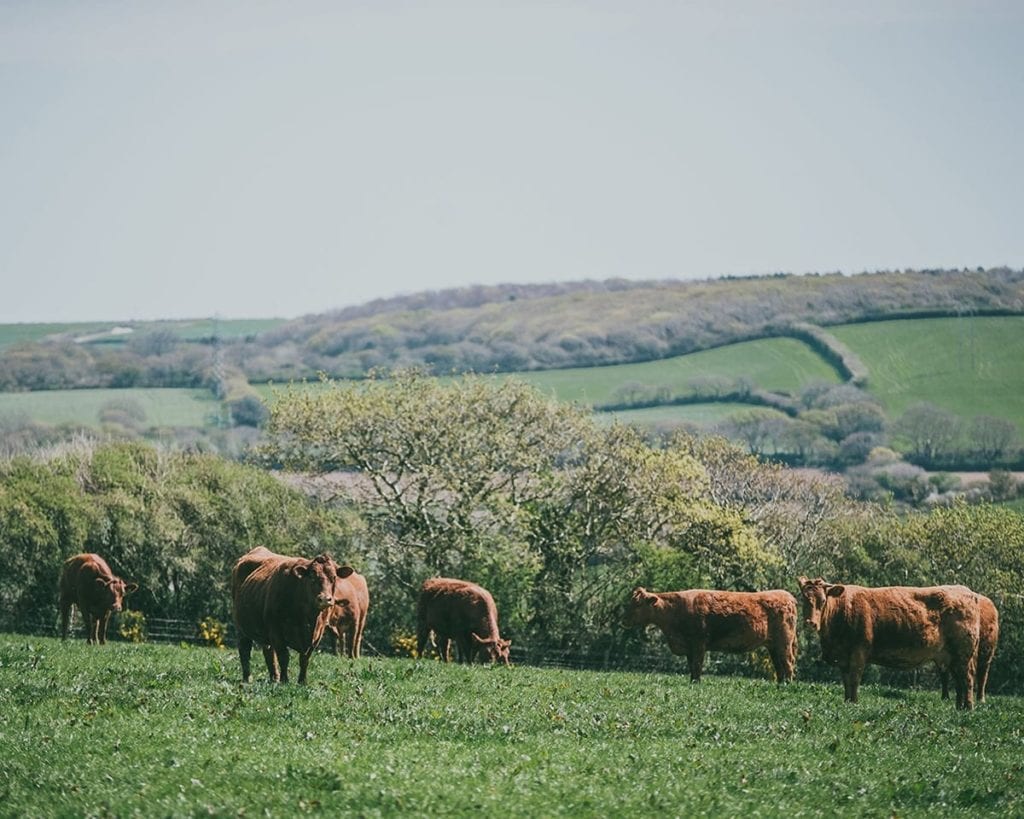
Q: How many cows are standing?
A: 7